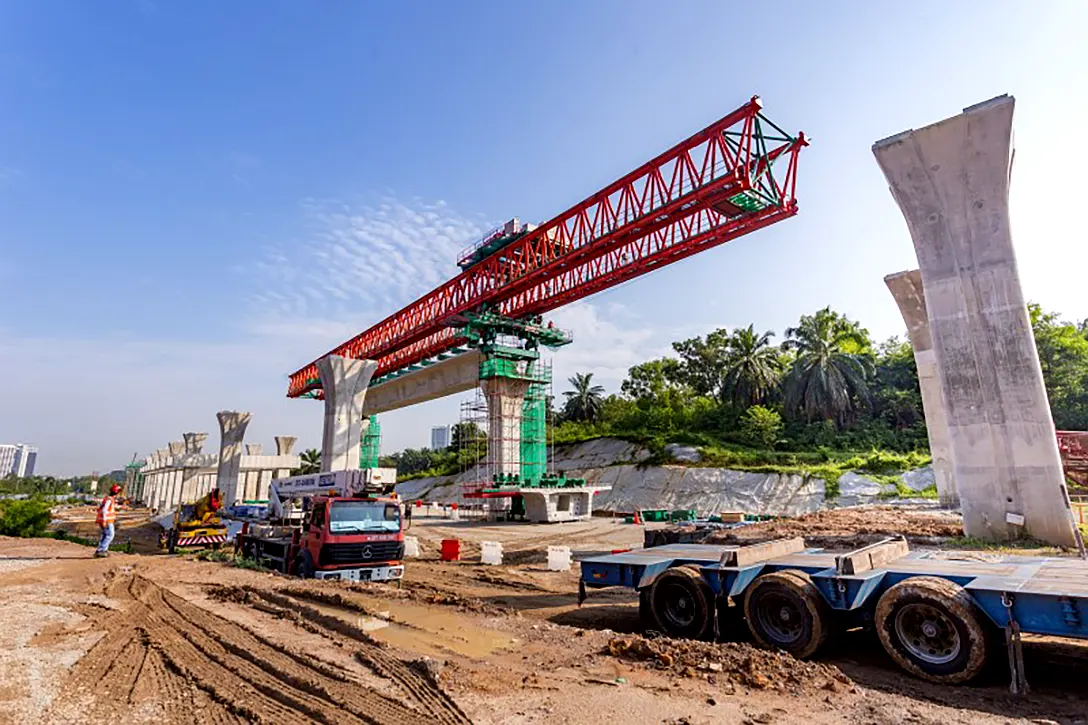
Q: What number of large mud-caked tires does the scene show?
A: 3